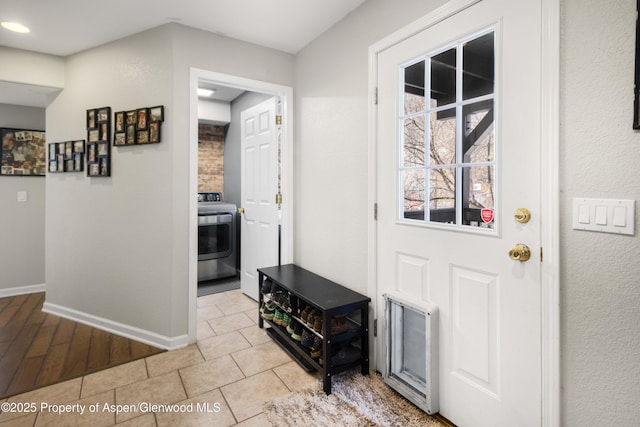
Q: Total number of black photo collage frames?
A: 3